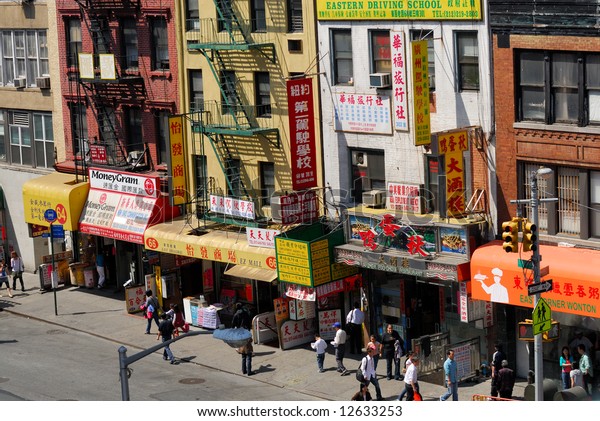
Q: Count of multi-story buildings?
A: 5